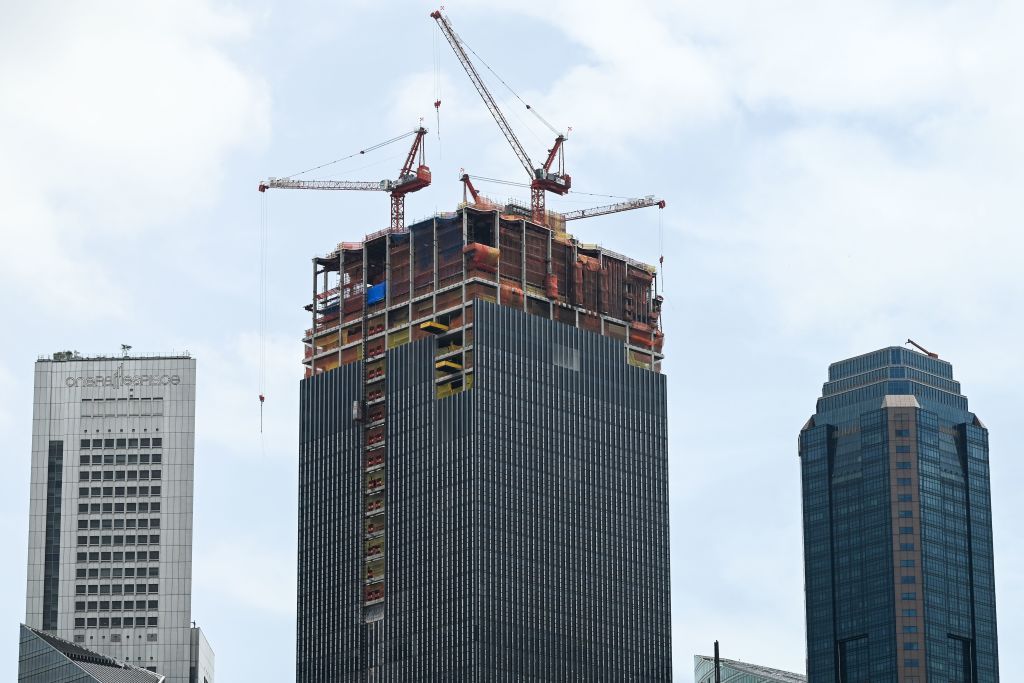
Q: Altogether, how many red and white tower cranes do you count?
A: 3